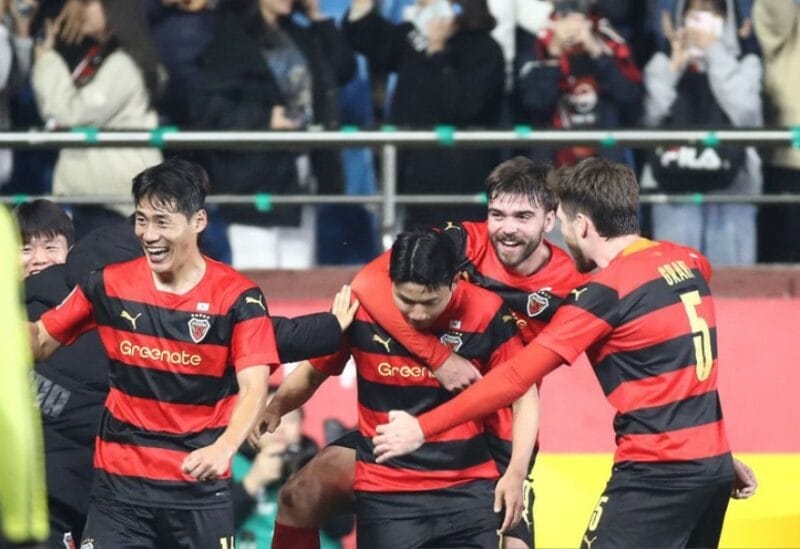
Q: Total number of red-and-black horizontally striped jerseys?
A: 4